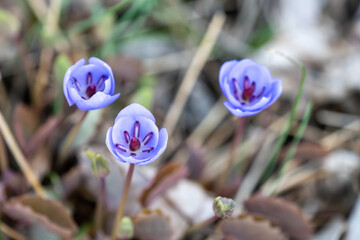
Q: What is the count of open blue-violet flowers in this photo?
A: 3